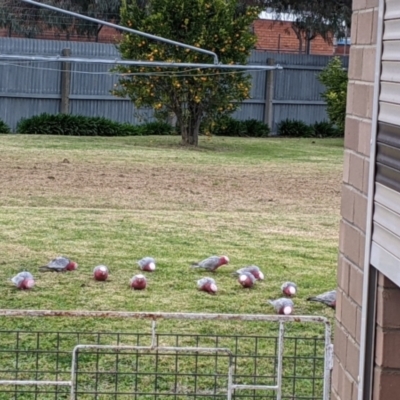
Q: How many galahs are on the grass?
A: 12